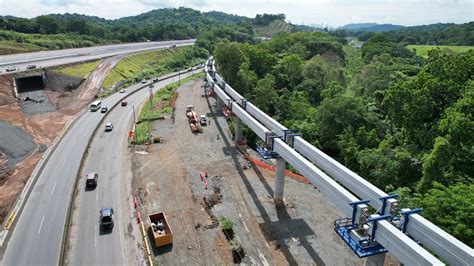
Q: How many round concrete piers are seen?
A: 4